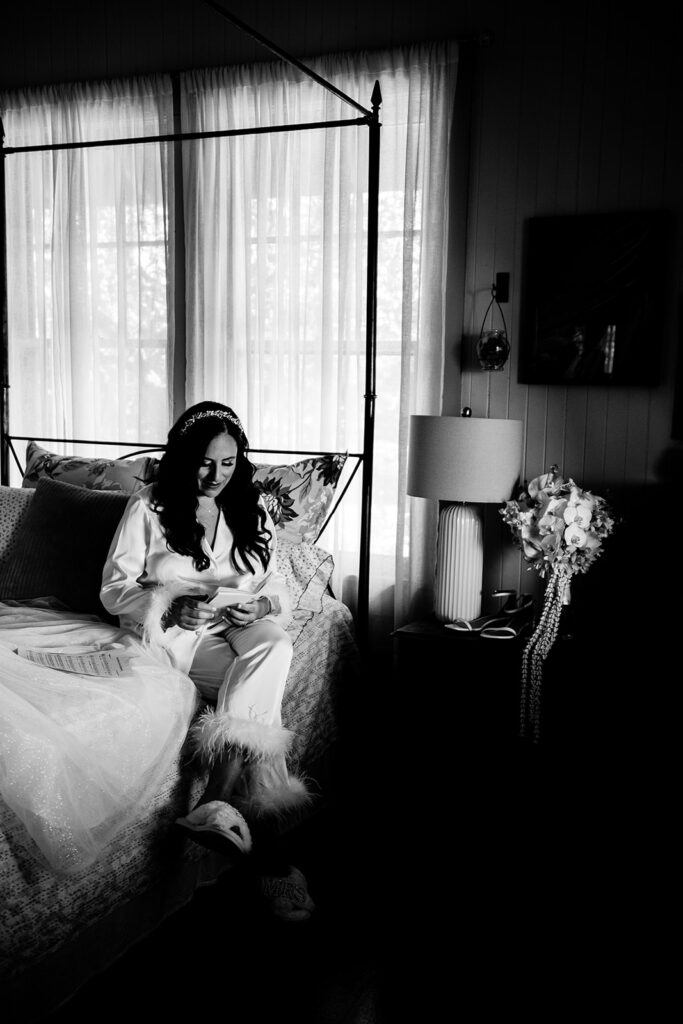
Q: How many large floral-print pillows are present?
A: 2